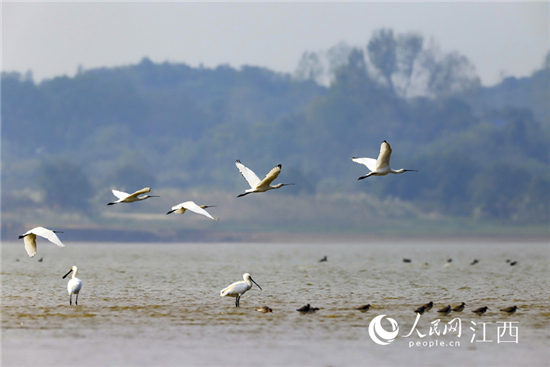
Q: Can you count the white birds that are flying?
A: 5